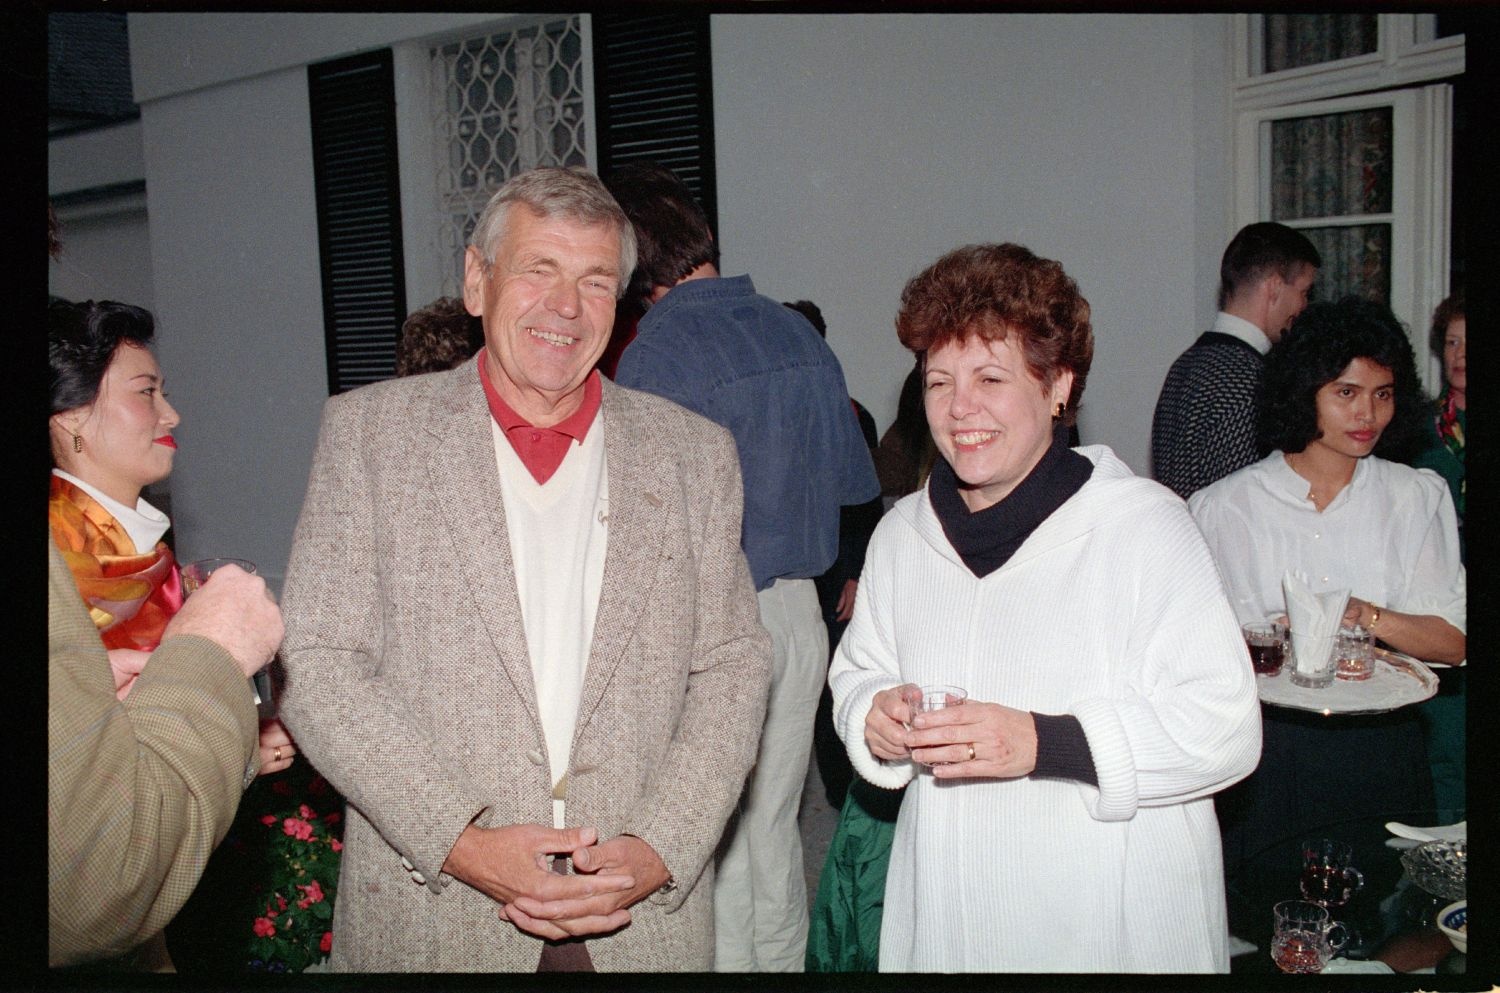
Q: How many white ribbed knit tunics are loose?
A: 1